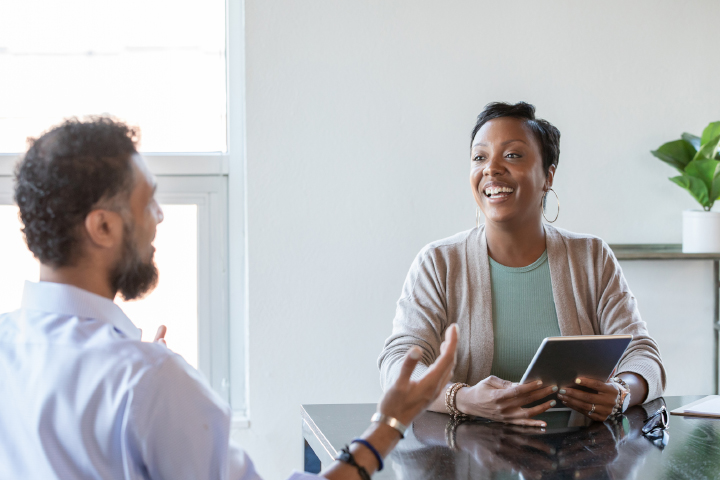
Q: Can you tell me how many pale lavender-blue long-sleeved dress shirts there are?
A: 1